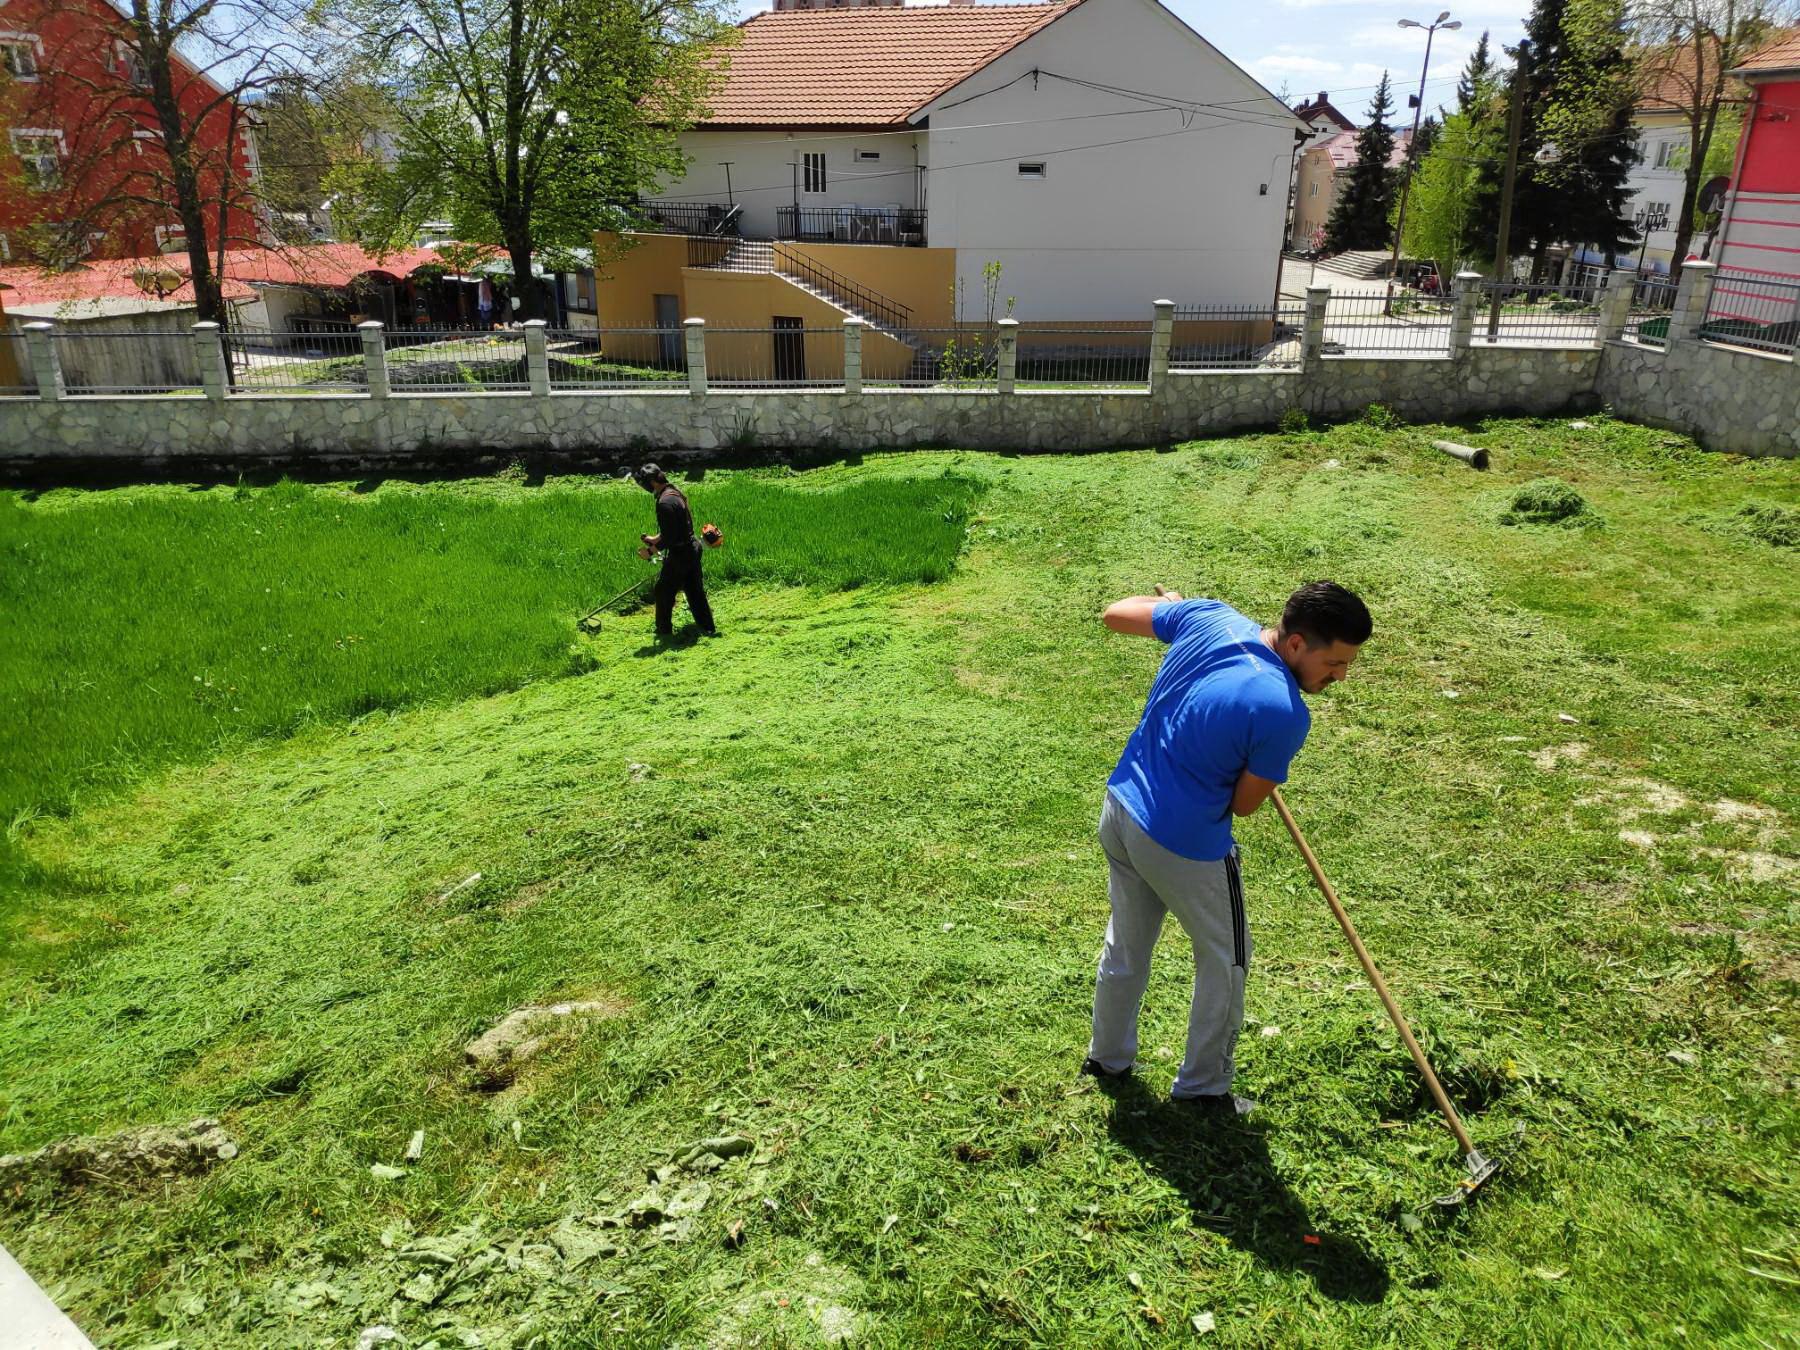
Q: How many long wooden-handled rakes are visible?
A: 1